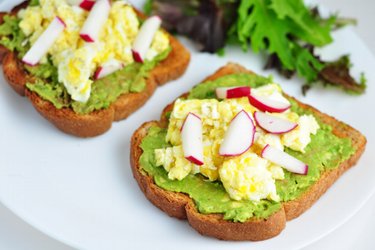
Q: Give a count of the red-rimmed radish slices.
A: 11